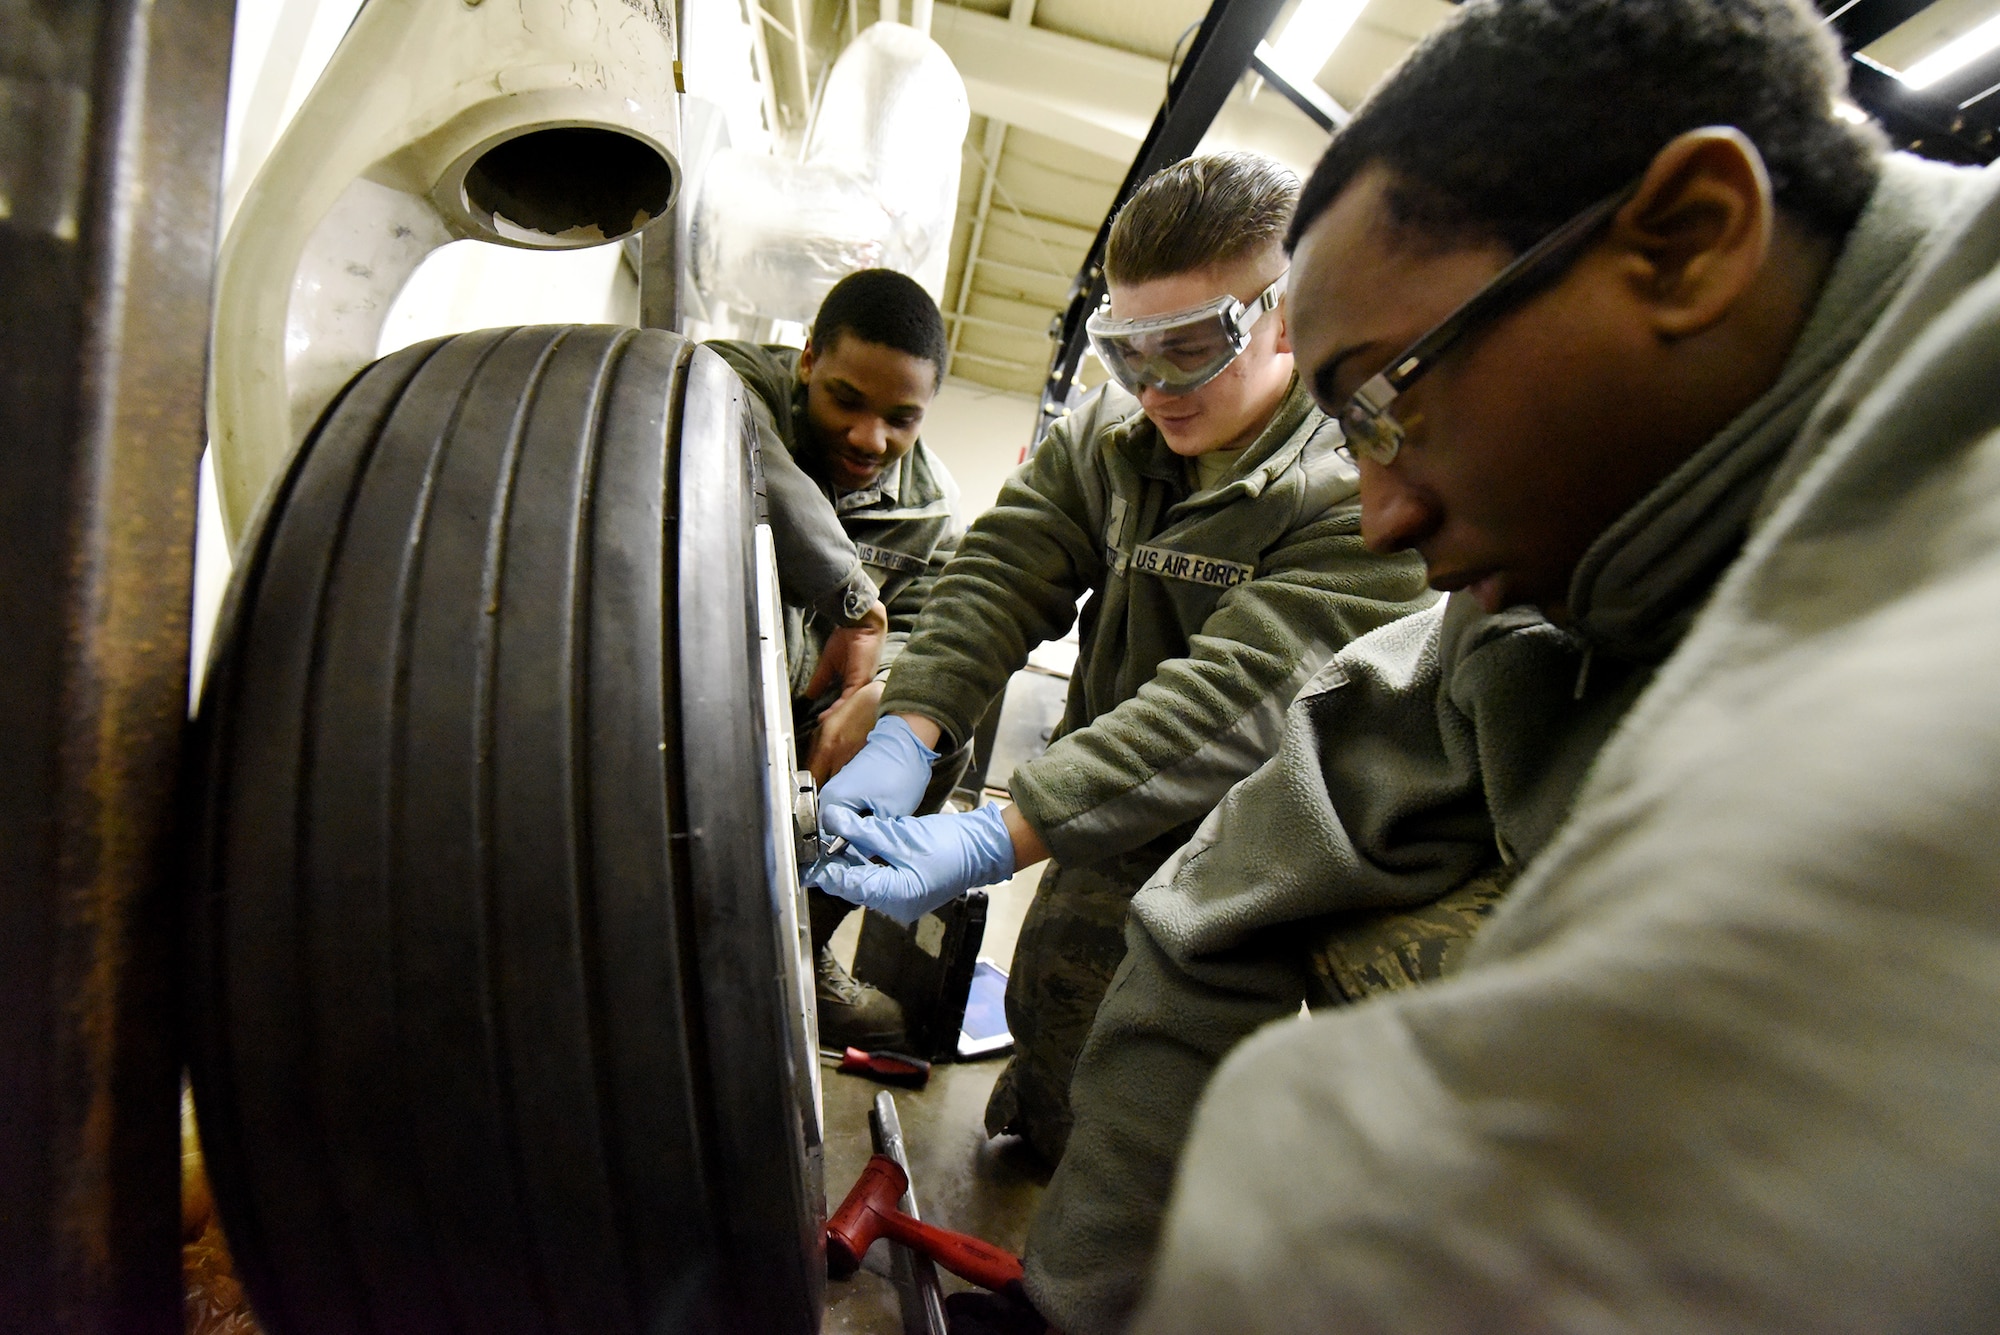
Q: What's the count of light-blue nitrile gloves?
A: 2